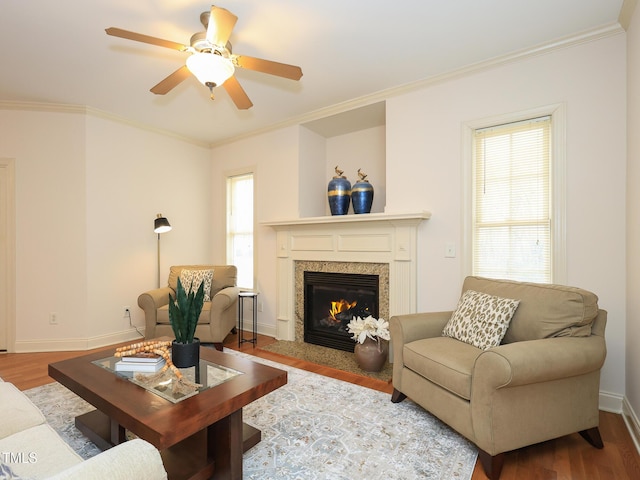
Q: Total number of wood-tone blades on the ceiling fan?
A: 5